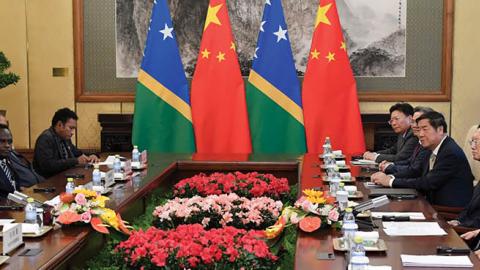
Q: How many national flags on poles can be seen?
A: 4